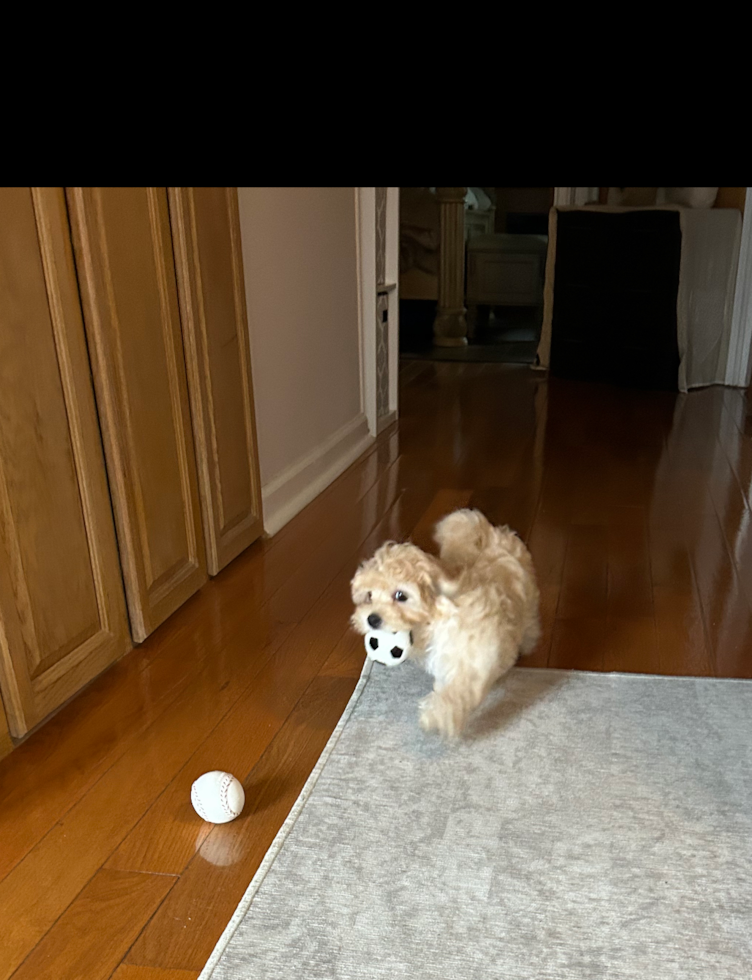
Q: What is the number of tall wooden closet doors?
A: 3